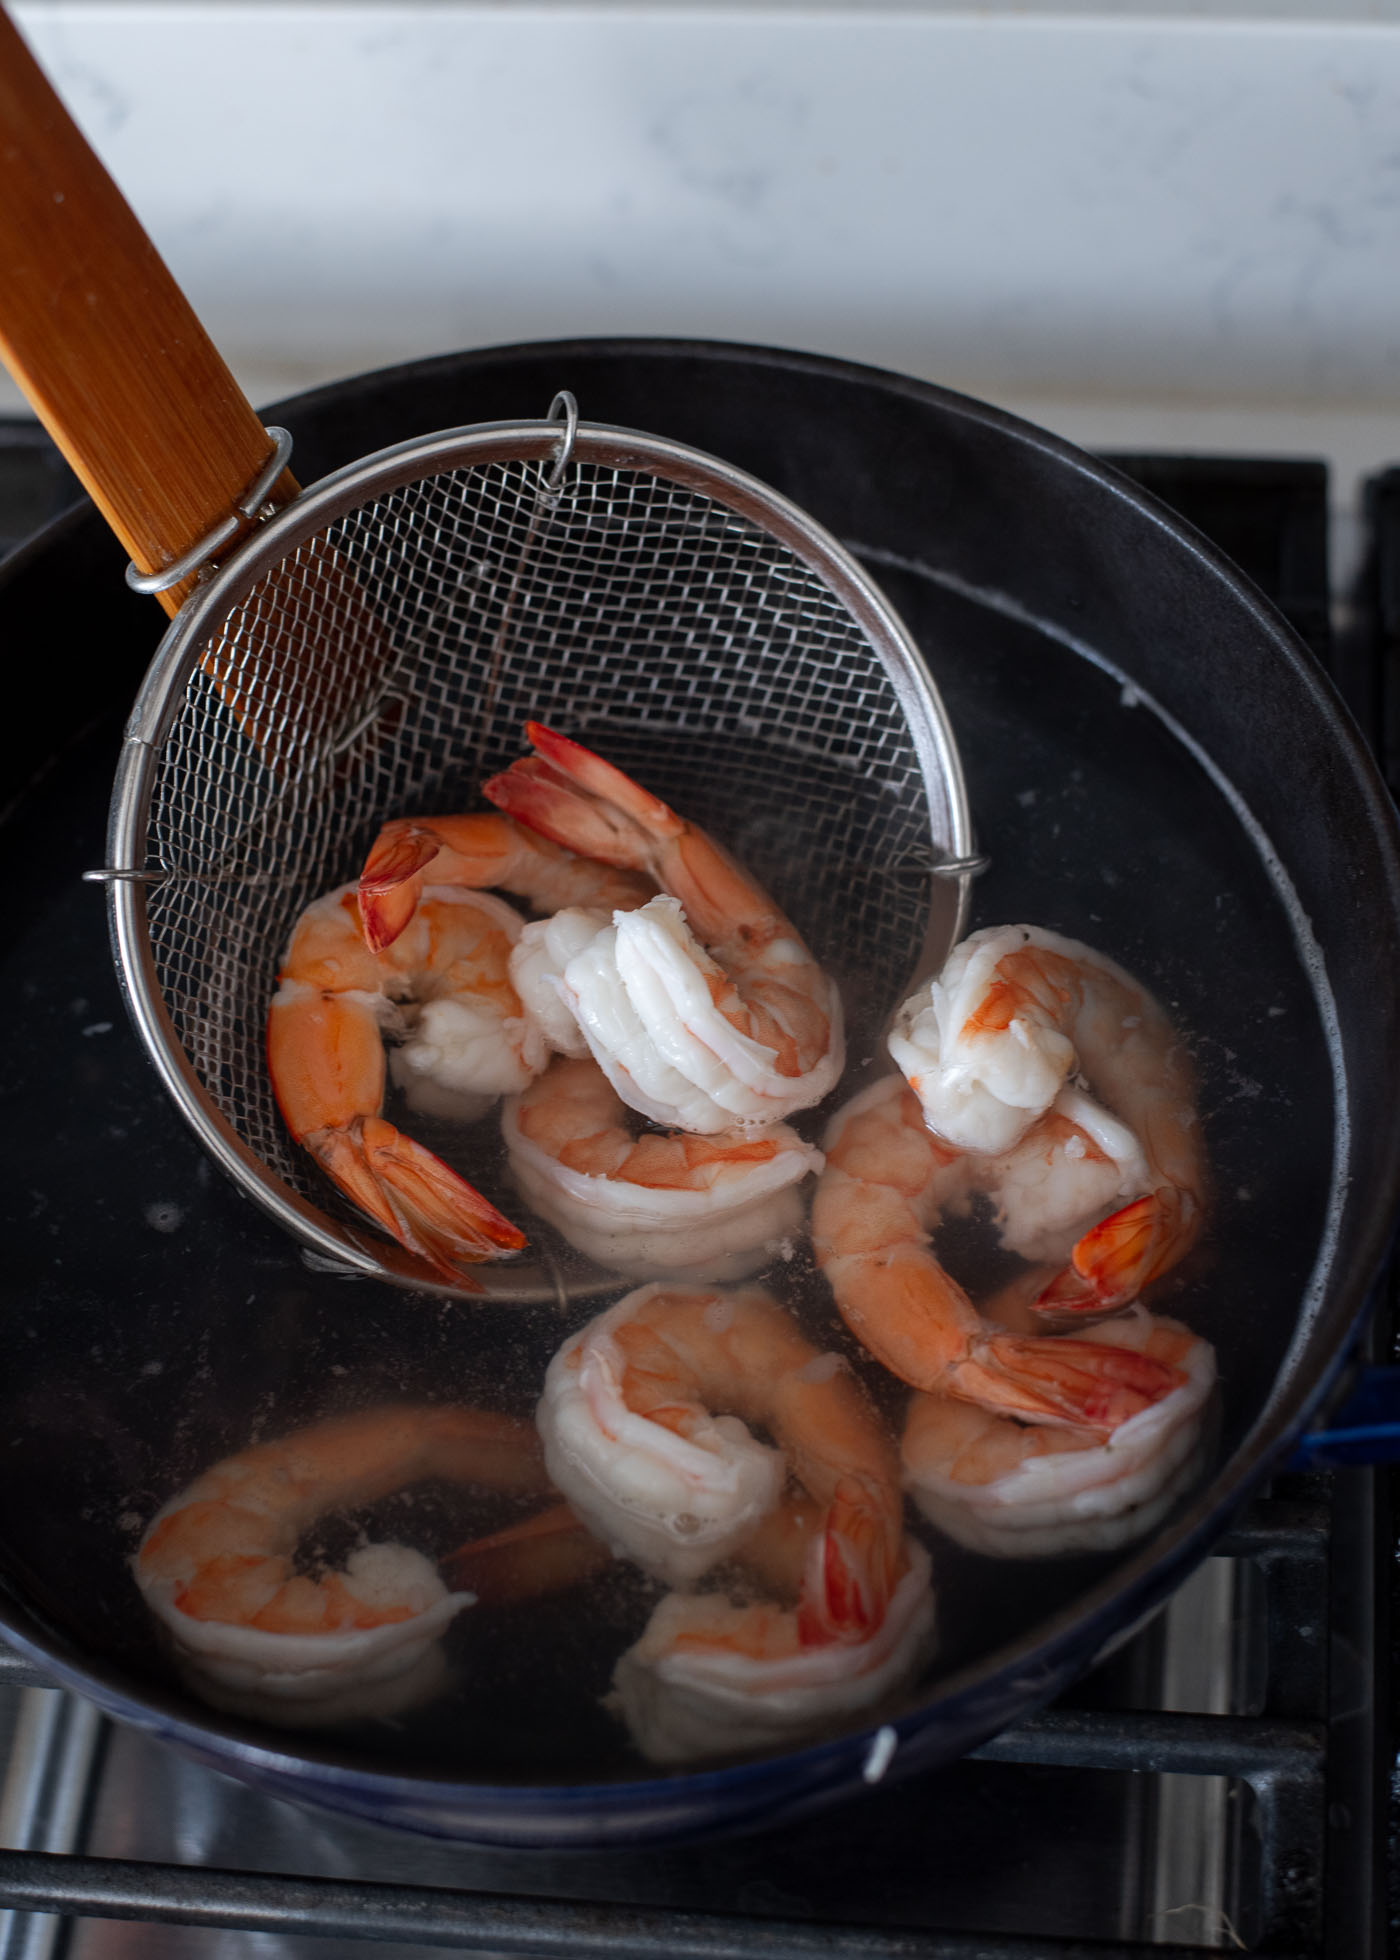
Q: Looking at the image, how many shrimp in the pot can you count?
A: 10